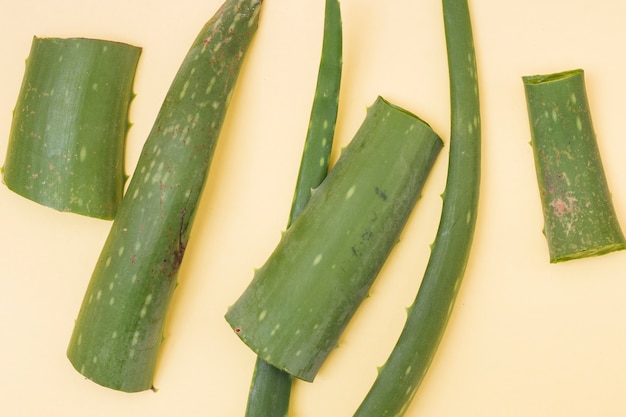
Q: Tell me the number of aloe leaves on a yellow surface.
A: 6